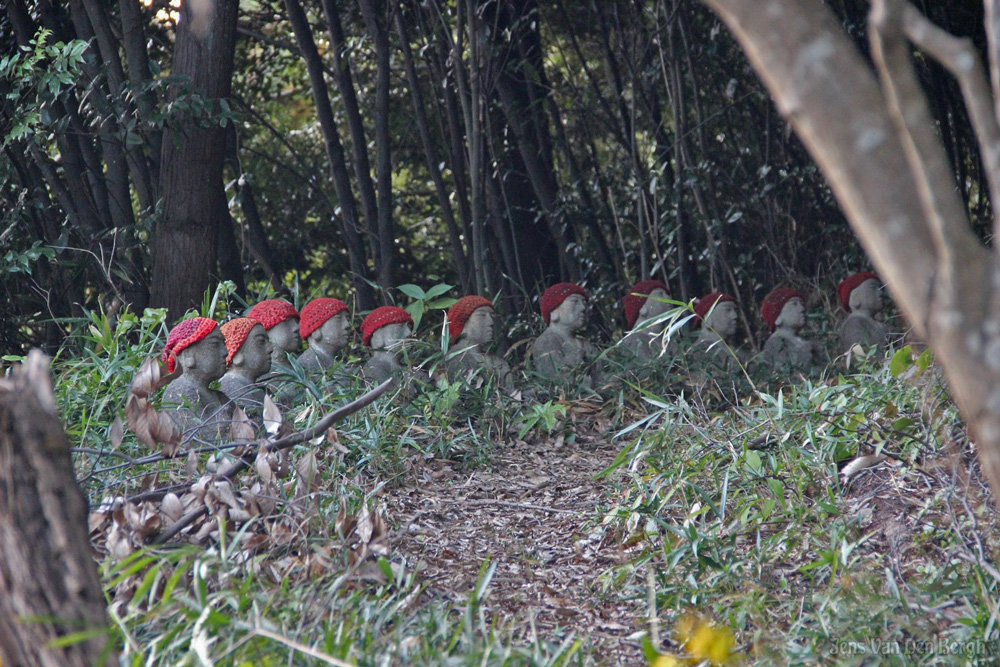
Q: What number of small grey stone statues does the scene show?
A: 11